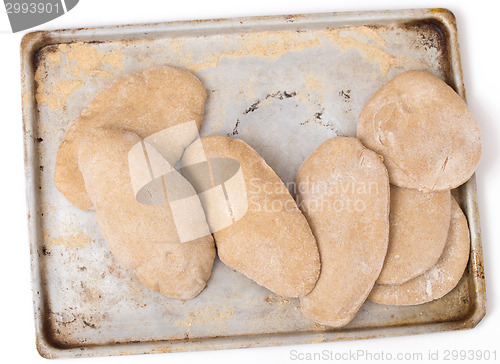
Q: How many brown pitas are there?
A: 7